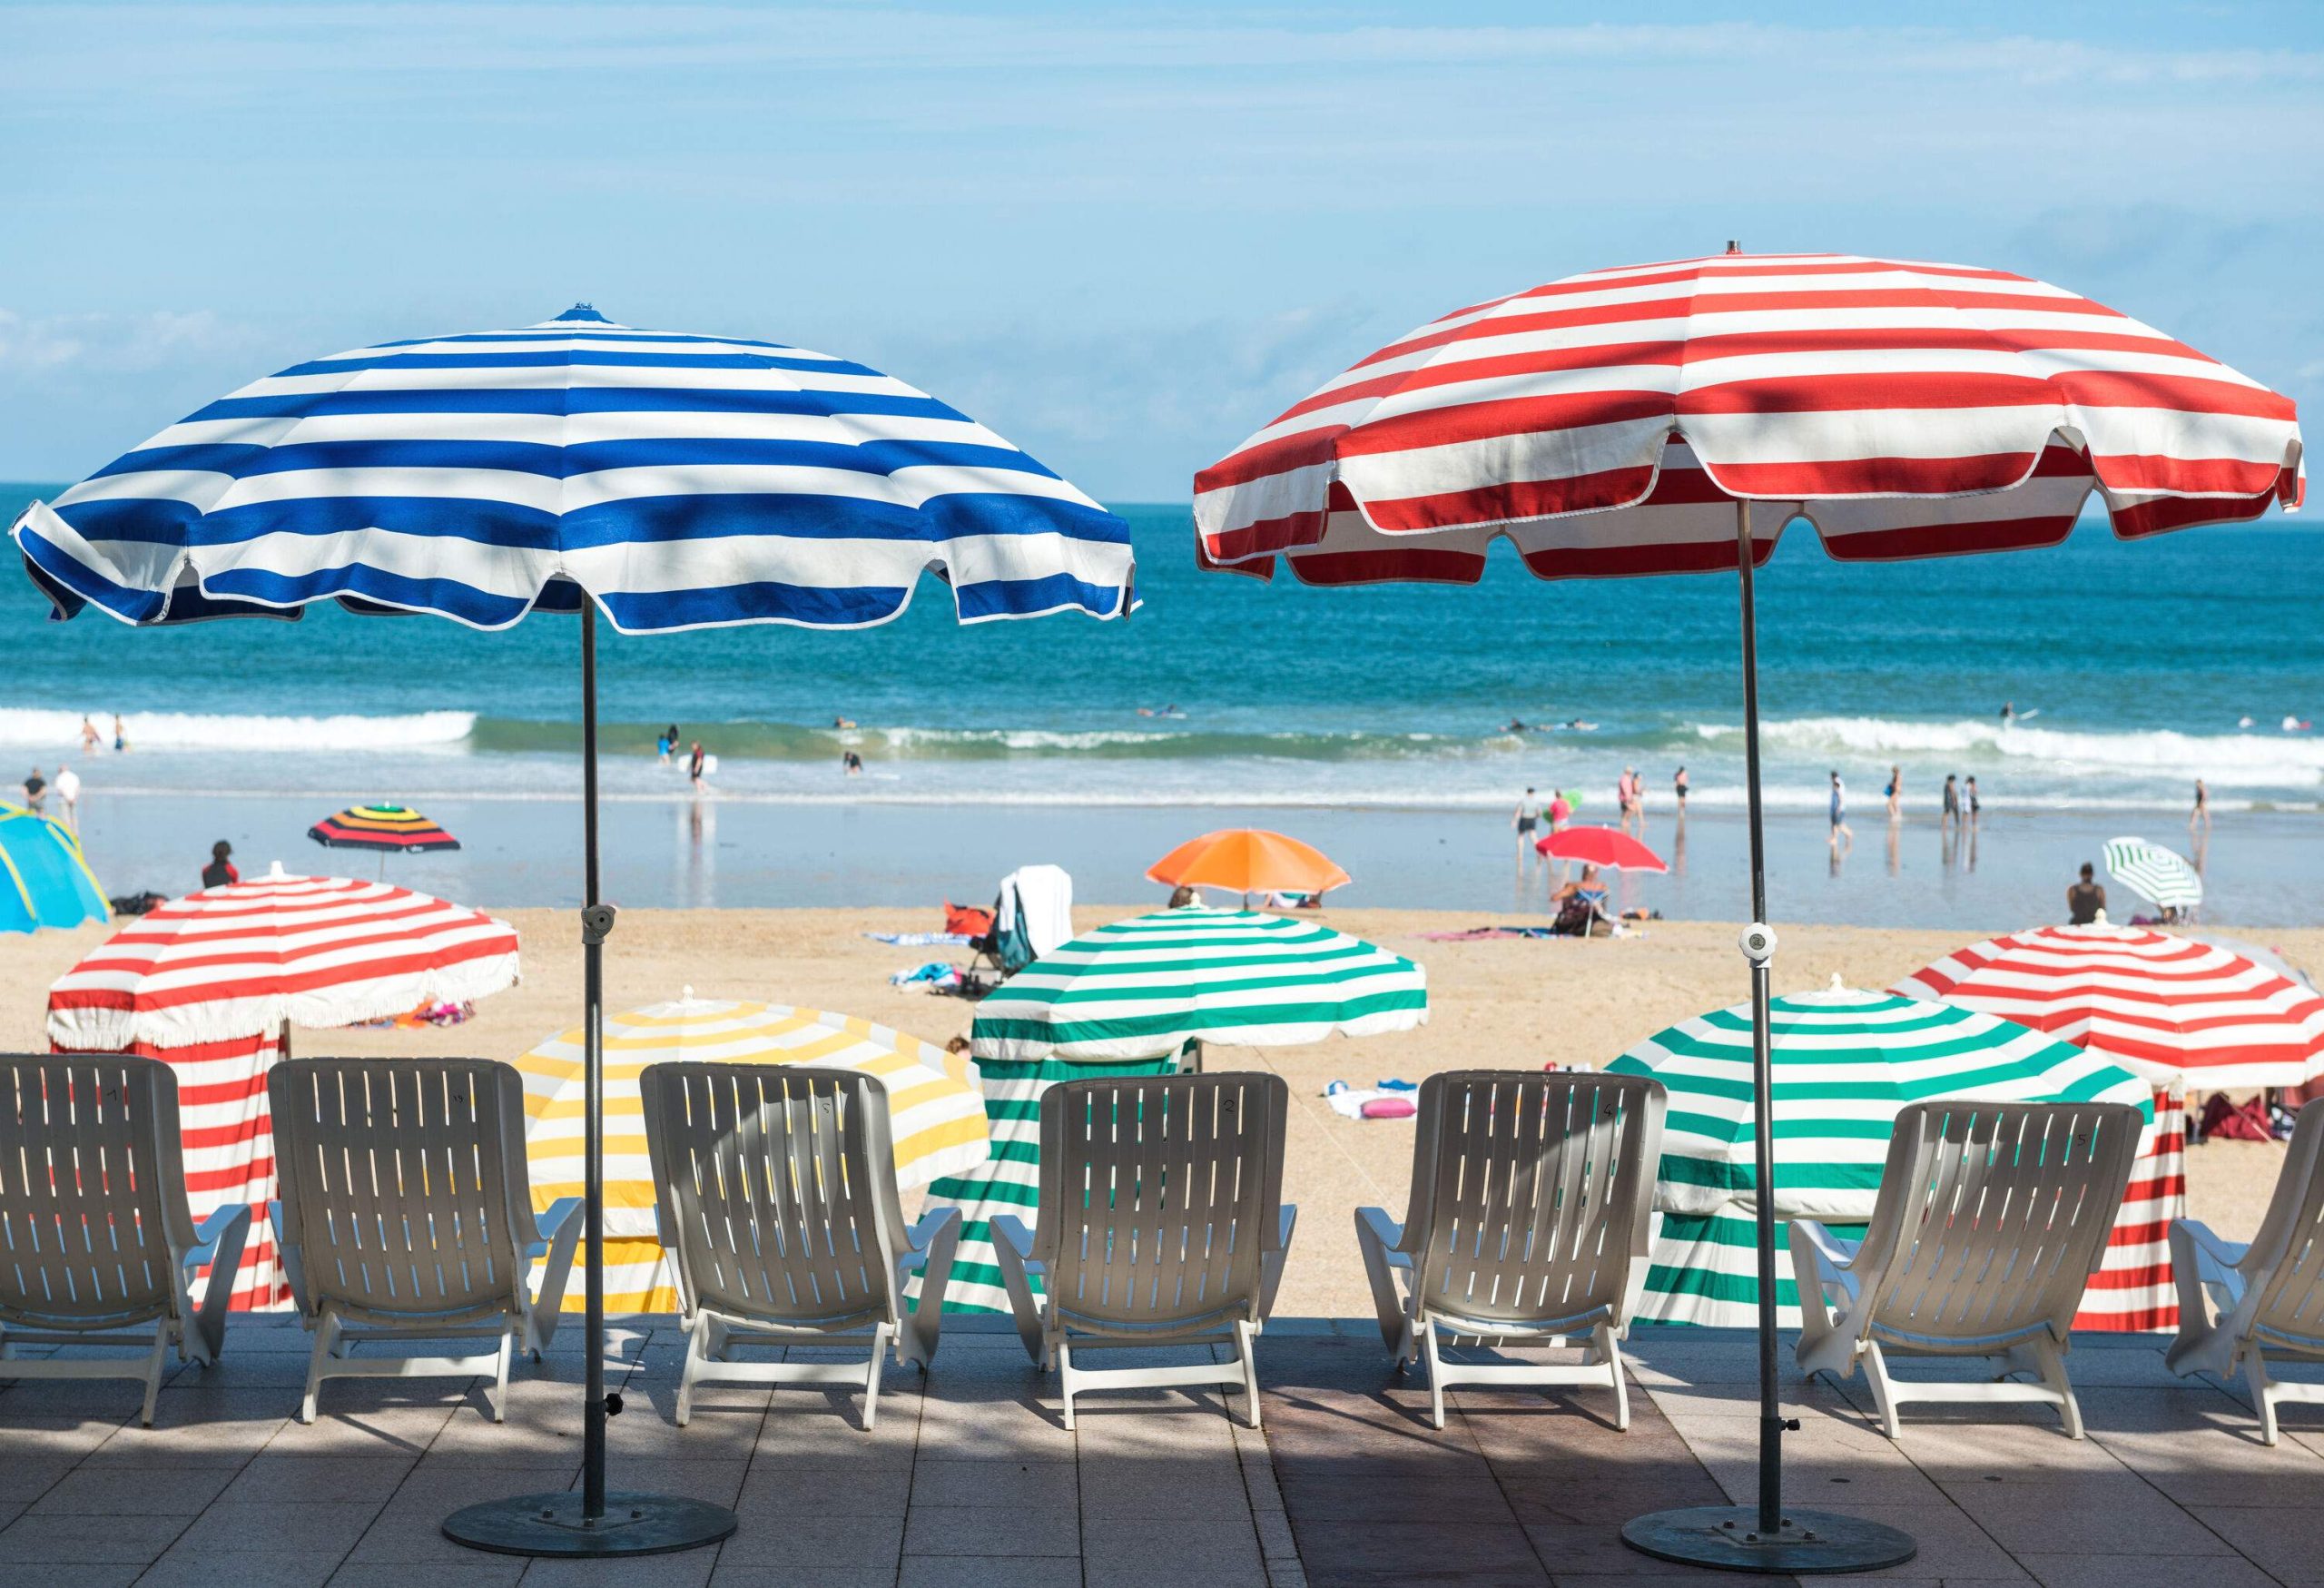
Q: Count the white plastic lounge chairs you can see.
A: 7